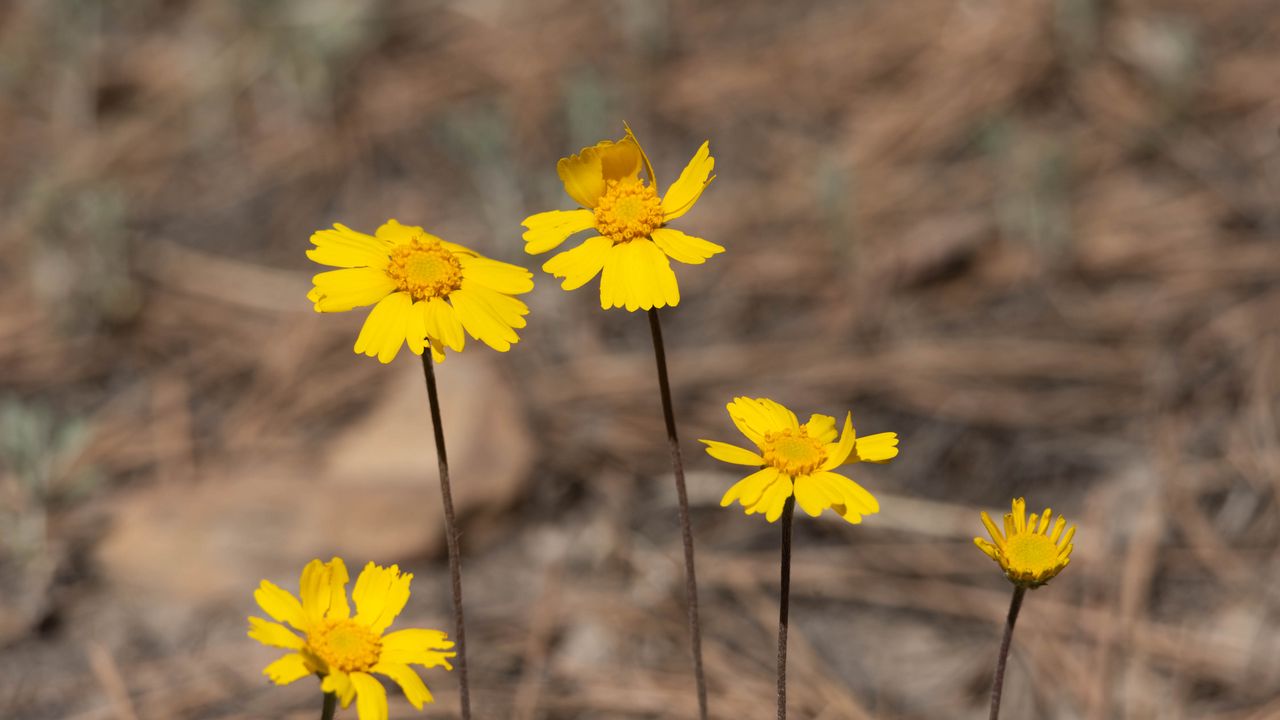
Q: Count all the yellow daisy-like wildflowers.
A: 5